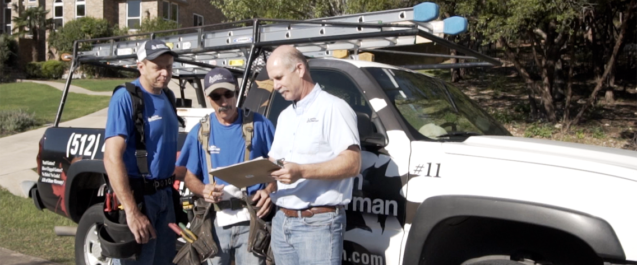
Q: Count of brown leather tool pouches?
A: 2